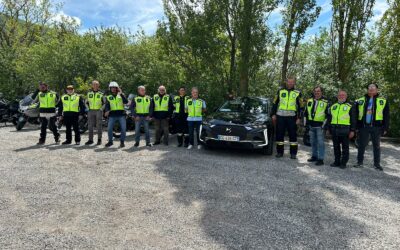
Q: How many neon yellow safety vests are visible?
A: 12